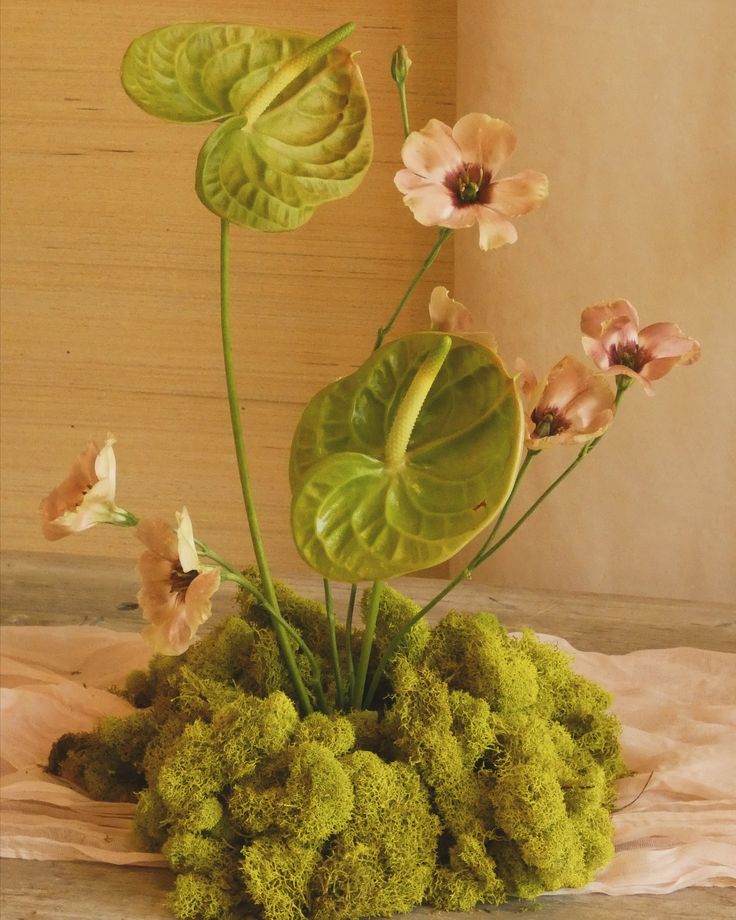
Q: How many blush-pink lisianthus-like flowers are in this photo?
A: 6